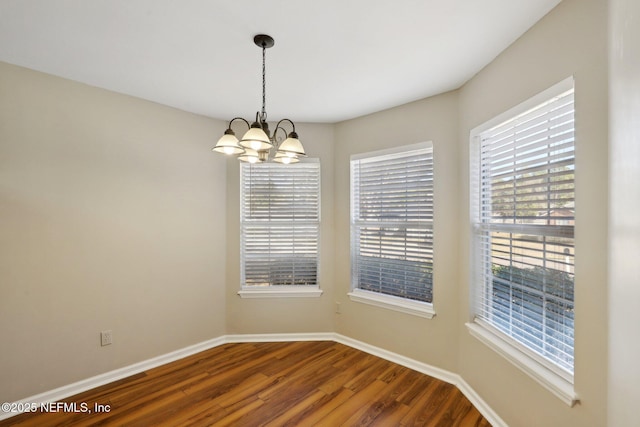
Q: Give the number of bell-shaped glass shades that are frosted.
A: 5